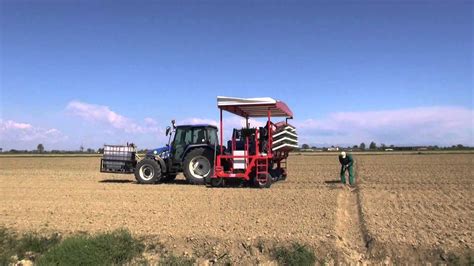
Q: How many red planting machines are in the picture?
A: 1